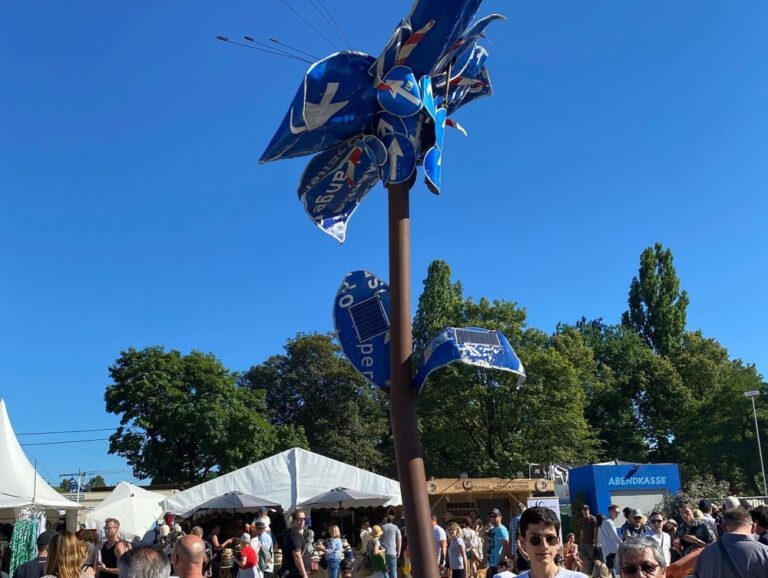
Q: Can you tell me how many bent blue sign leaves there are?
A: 2